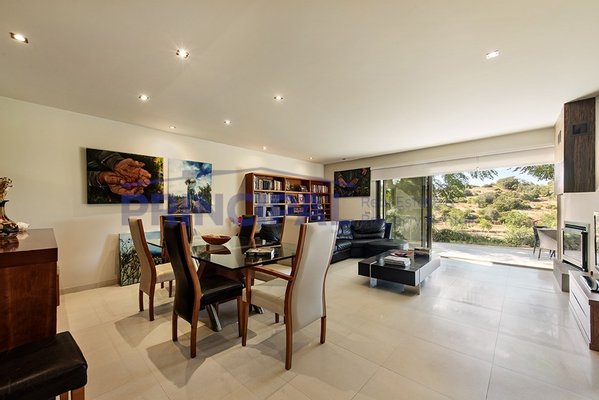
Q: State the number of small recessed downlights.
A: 9